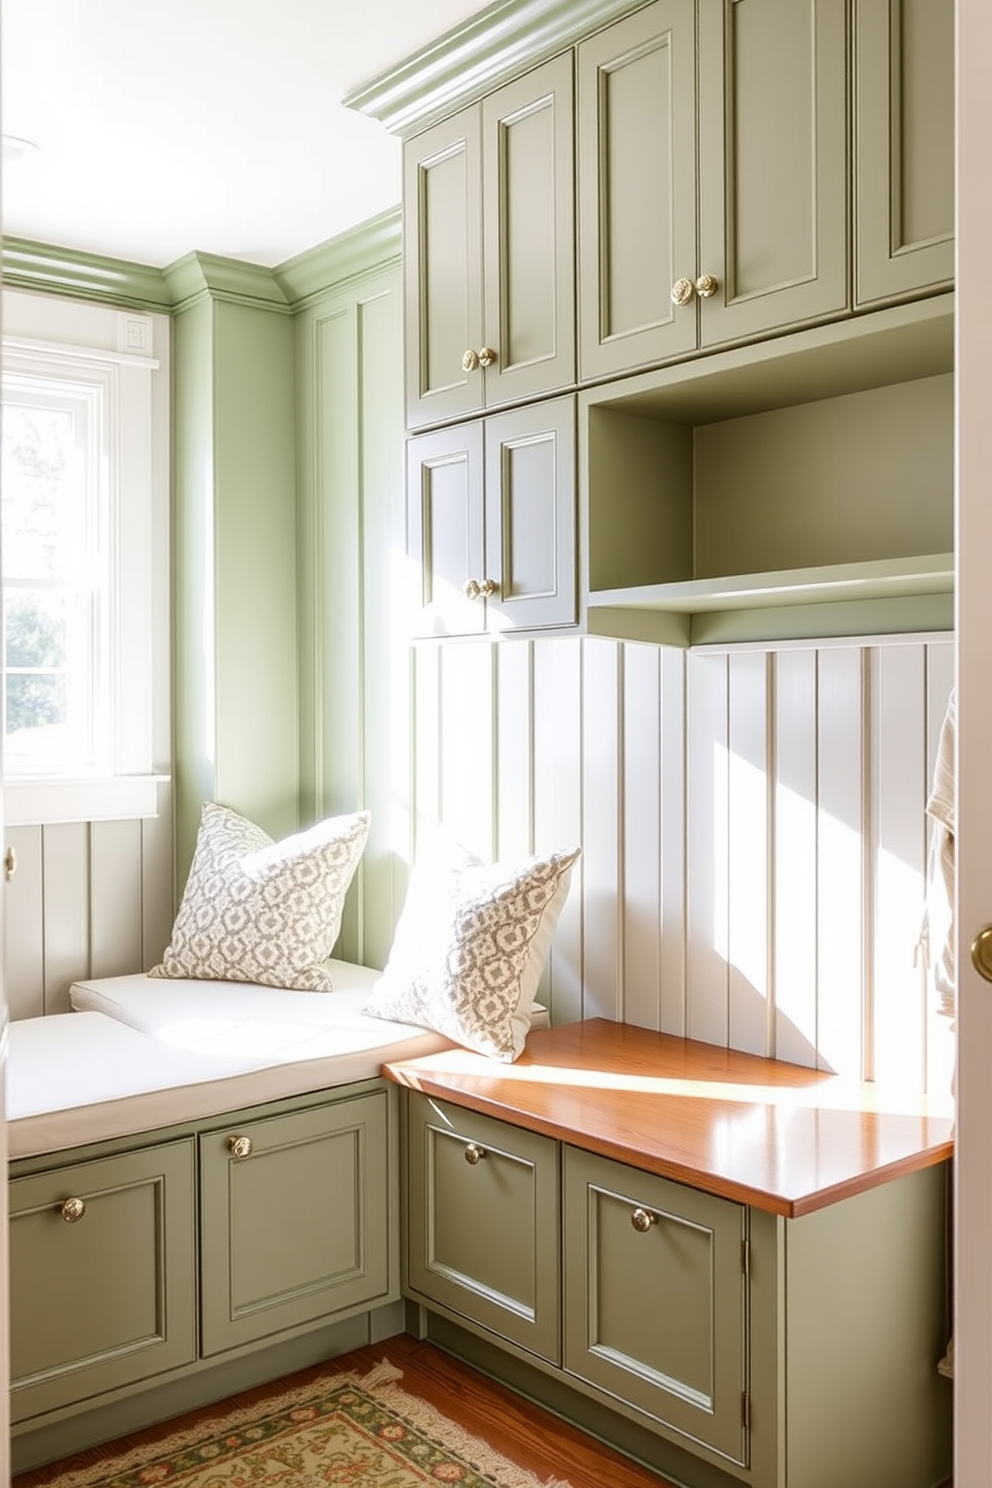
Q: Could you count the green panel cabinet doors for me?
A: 11